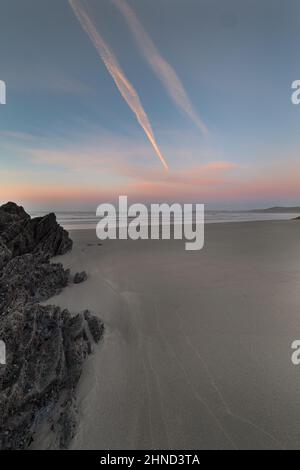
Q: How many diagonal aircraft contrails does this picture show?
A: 2